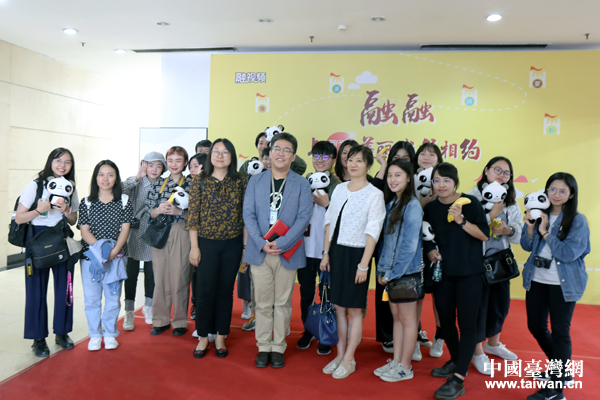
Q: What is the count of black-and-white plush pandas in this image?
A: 9